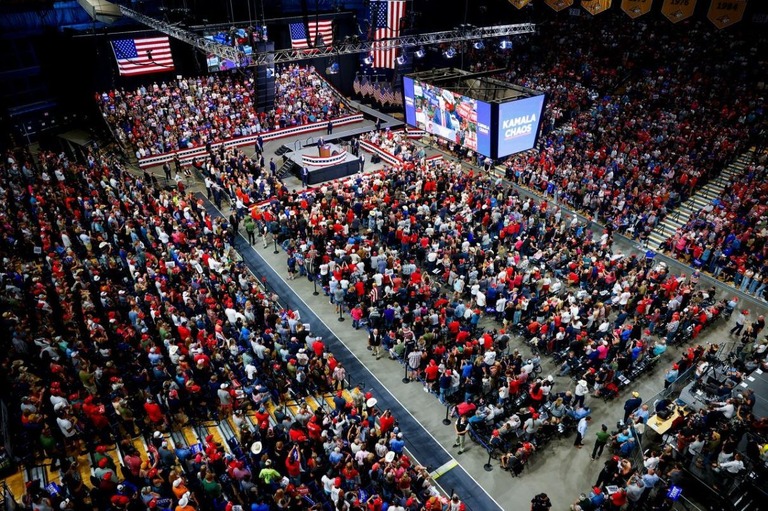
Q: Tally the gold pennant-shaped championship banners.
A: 6